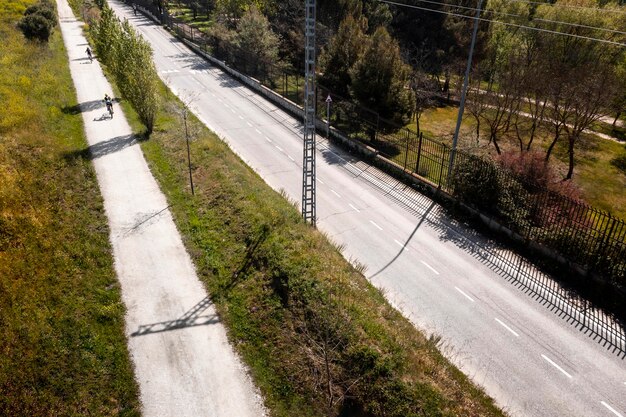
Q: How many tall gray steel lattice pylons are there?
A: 1